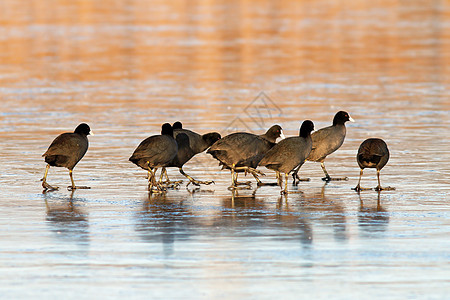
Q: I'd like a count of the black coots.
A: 8